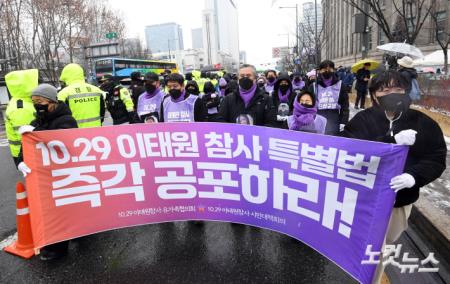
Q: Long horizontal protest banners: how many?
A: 1